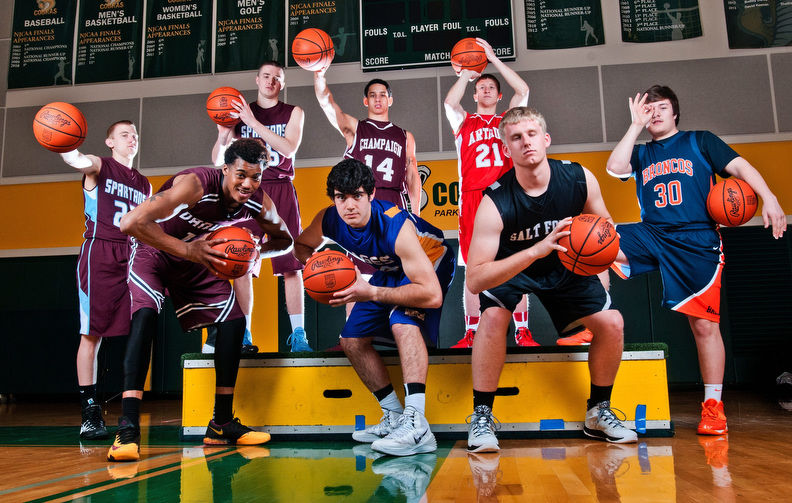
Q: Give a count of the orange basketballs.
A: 8